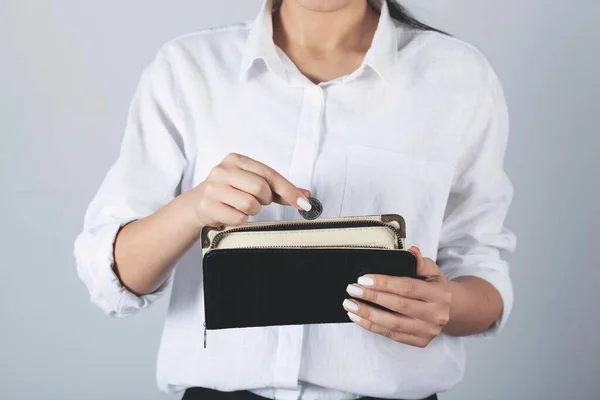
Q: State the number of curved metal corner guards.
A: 2